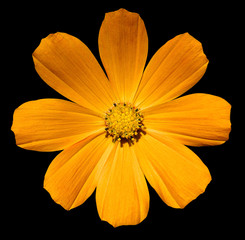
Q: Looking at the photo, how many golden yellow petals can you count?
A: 8